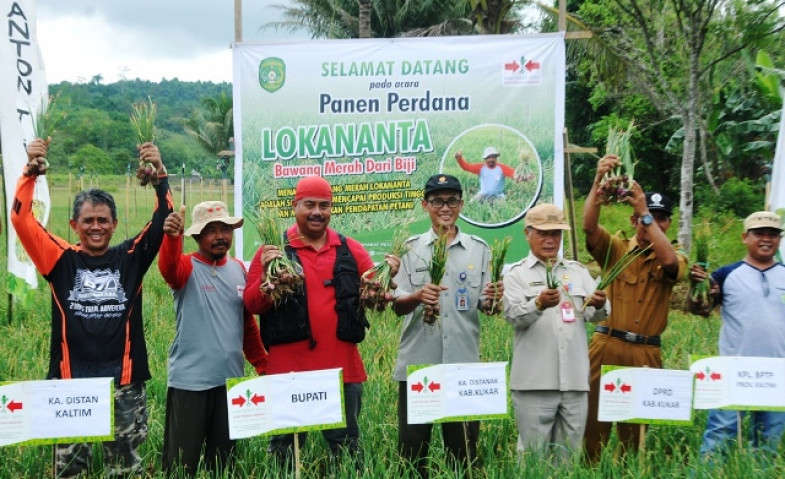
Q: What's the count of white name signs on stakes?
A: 5